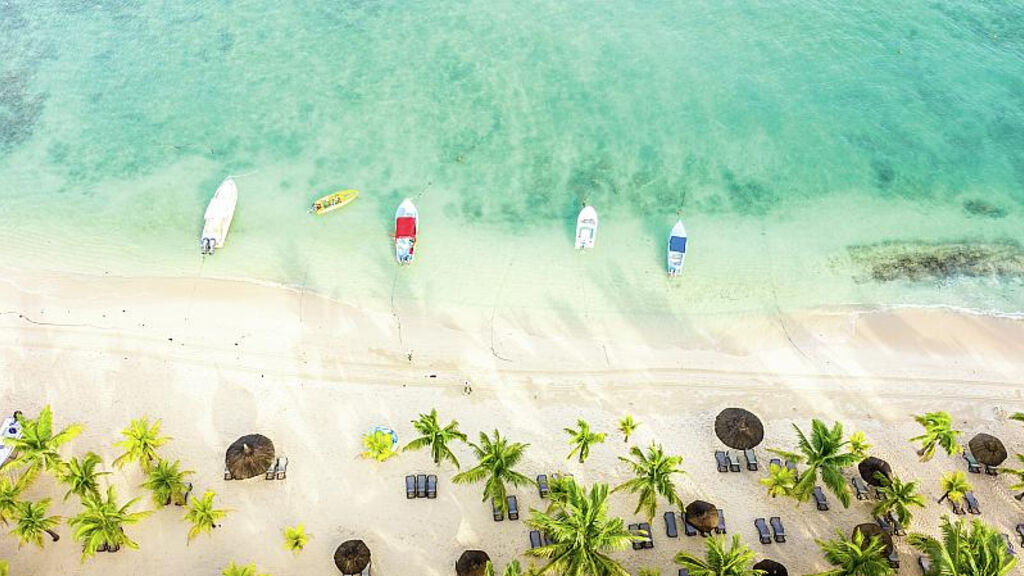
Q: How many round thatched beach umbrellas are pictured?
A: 9